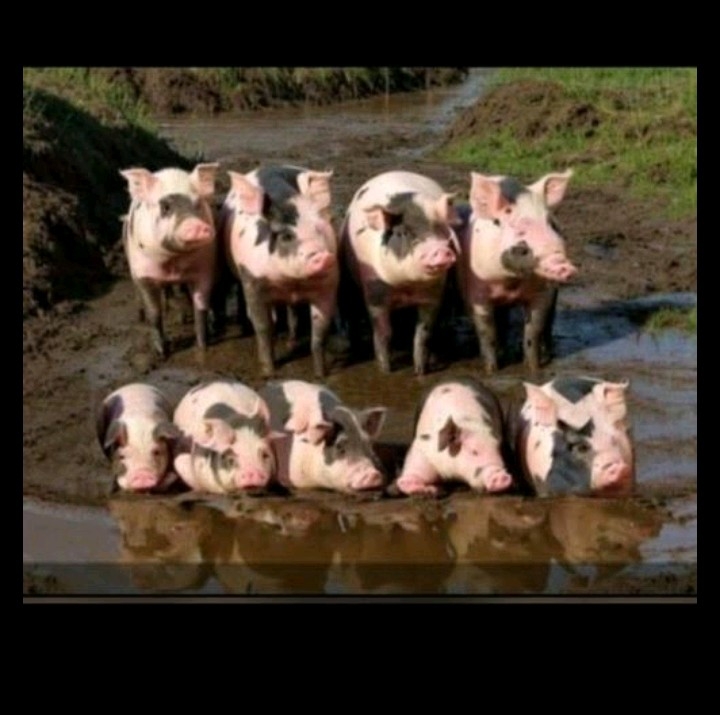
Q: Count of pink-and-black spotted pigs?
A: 9